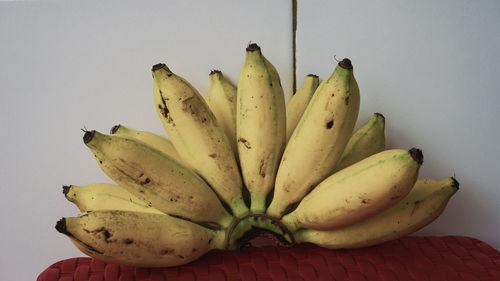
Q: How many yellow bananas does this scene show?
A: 12